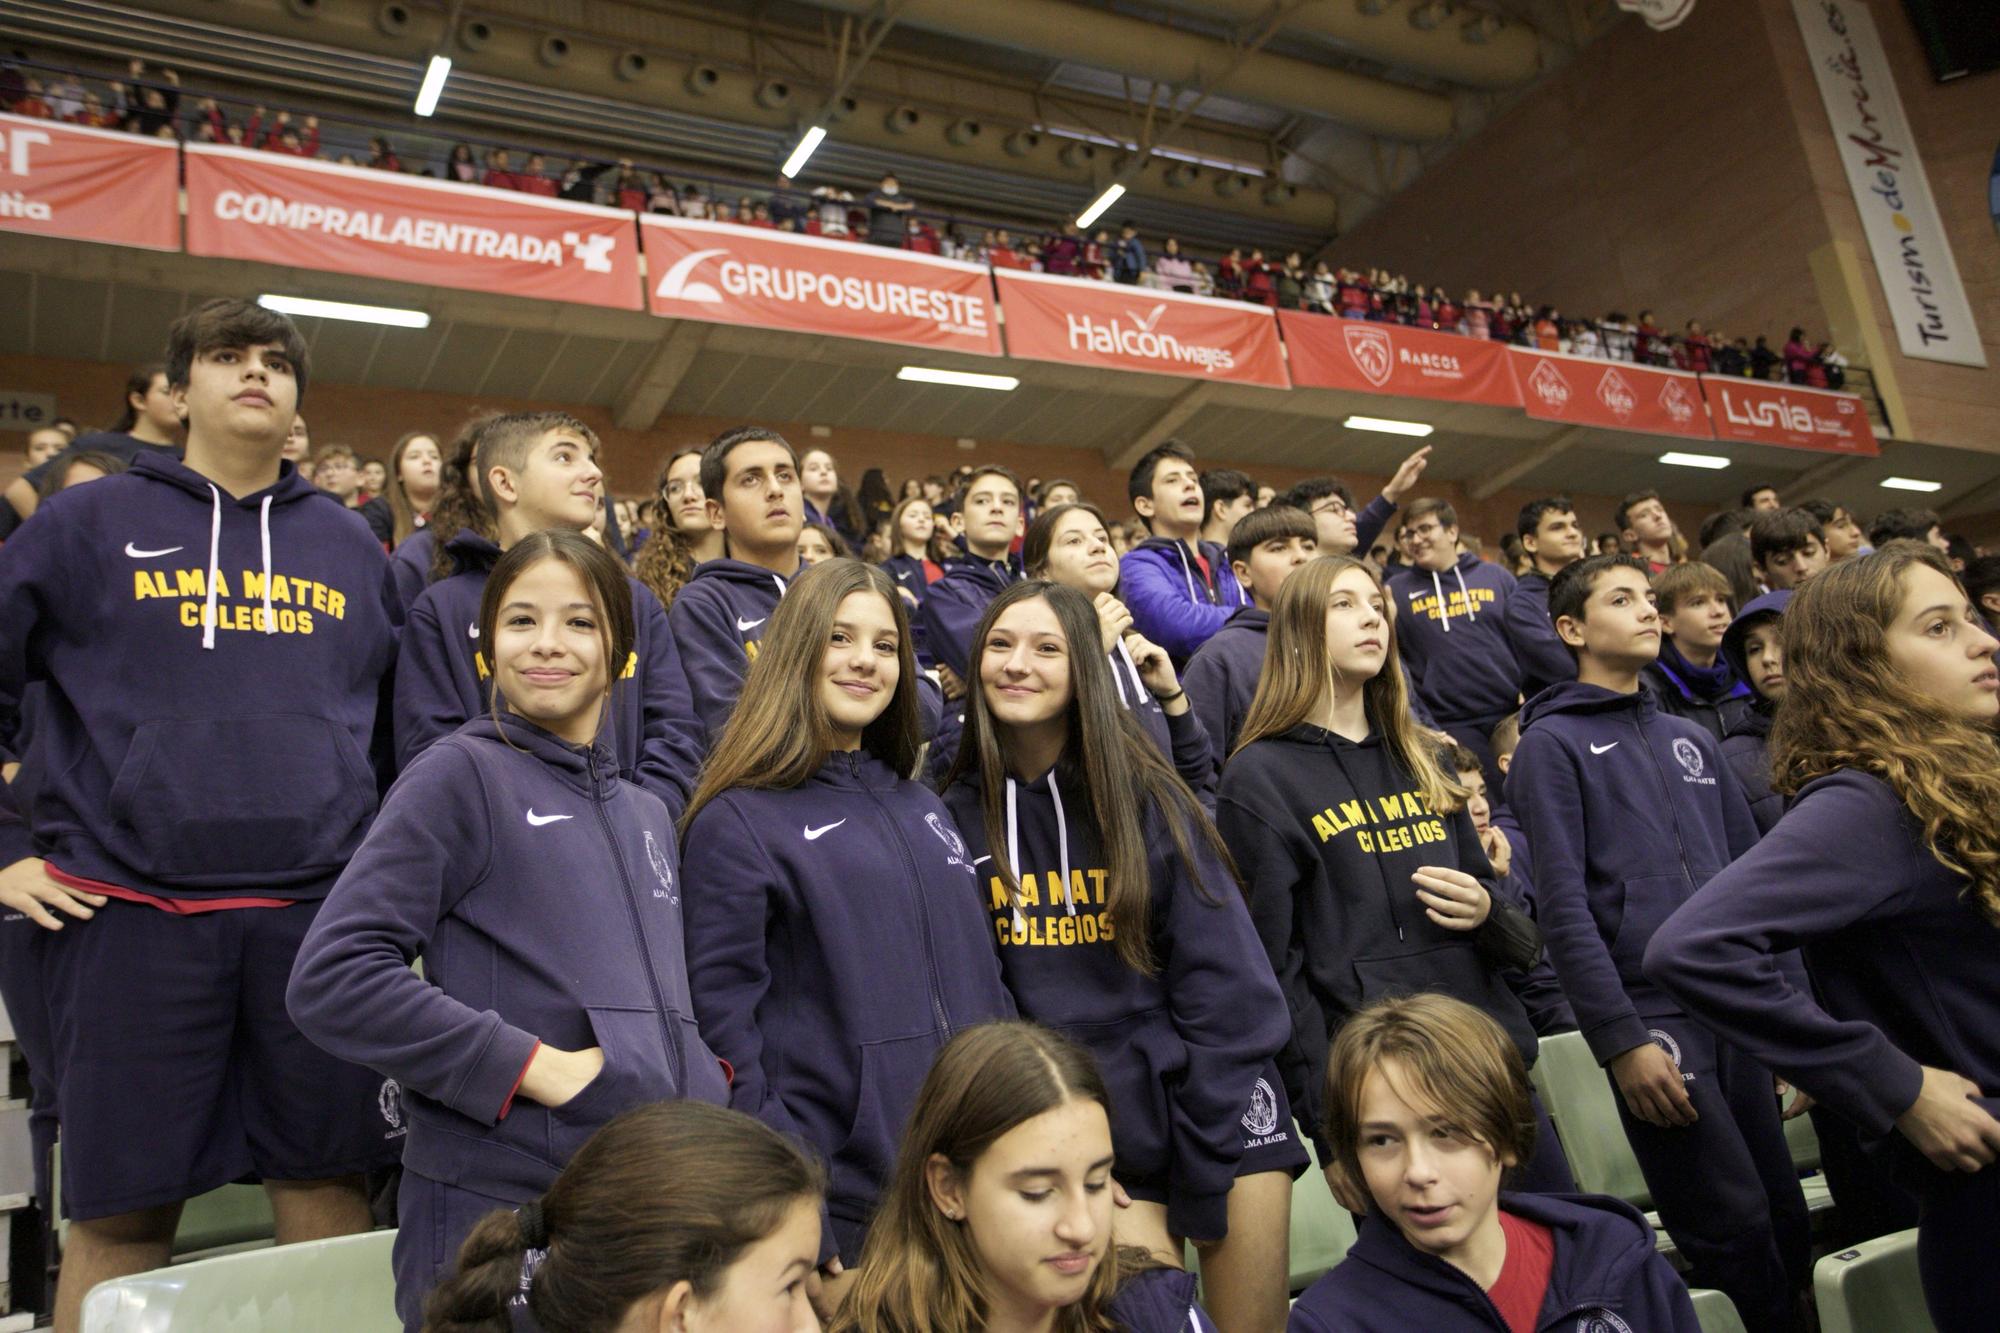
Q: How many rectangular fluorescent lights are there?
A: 8